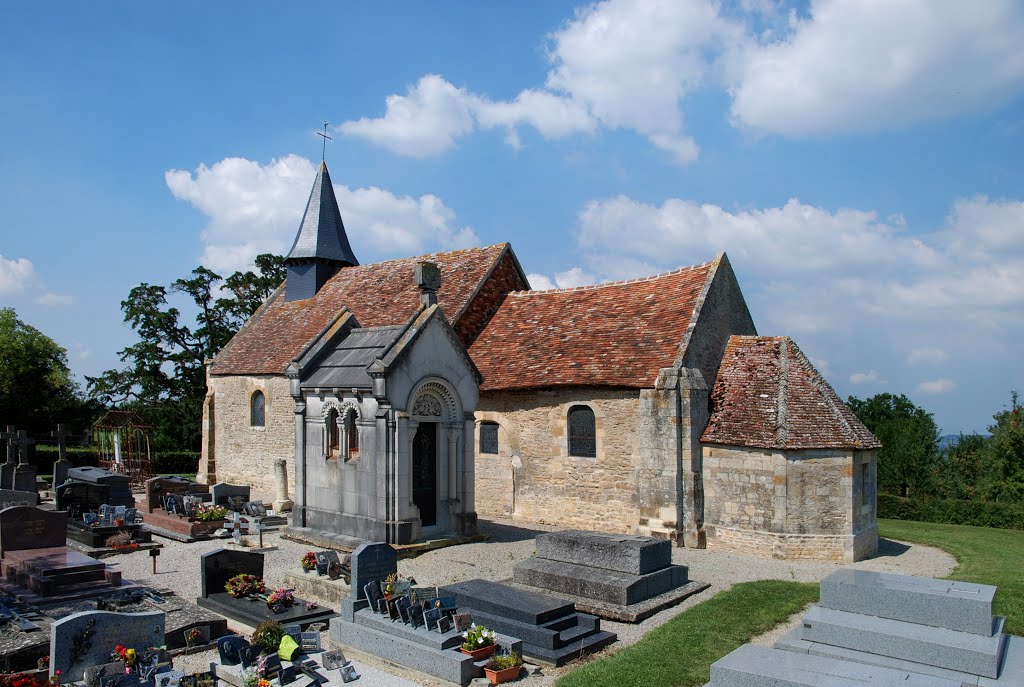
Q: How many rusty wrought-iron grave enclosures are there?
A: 1